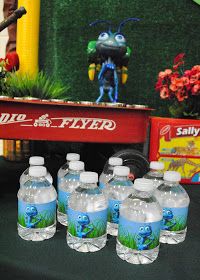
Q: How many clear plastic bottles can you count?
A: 10